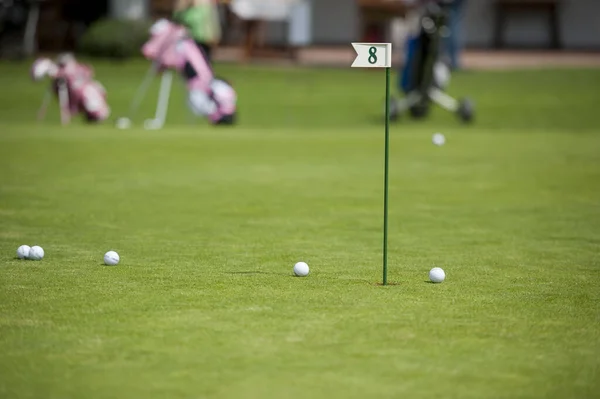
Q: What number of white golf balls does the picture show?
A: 6